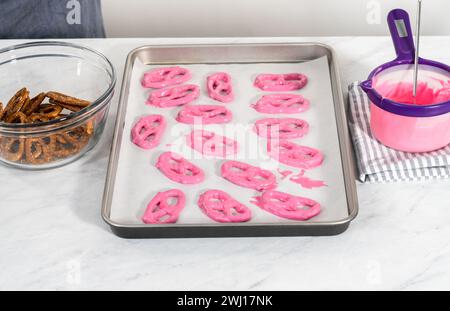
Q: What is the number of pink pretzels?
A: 15